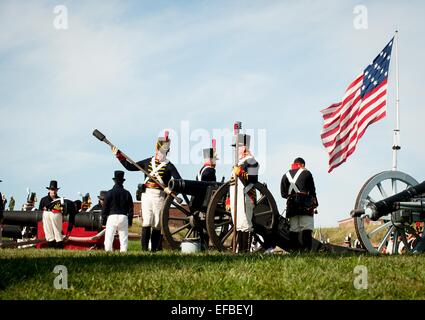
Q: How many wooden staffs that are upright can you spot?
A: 1